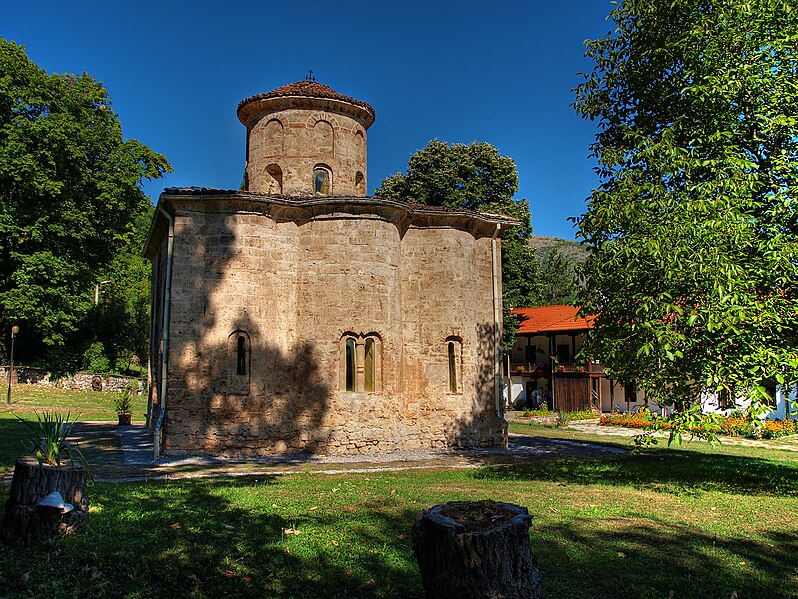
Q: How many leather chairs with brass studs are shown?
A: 0